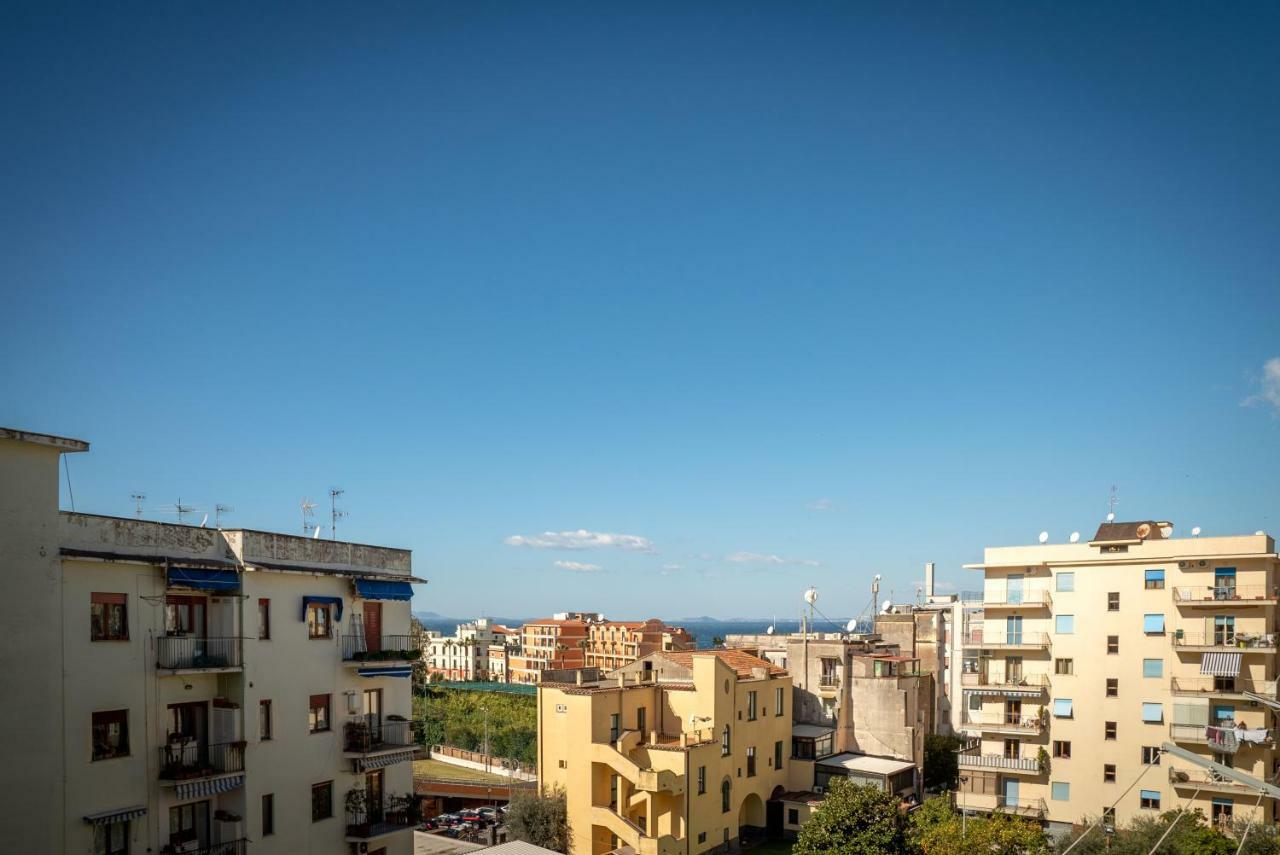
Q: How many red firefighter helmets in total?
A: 0